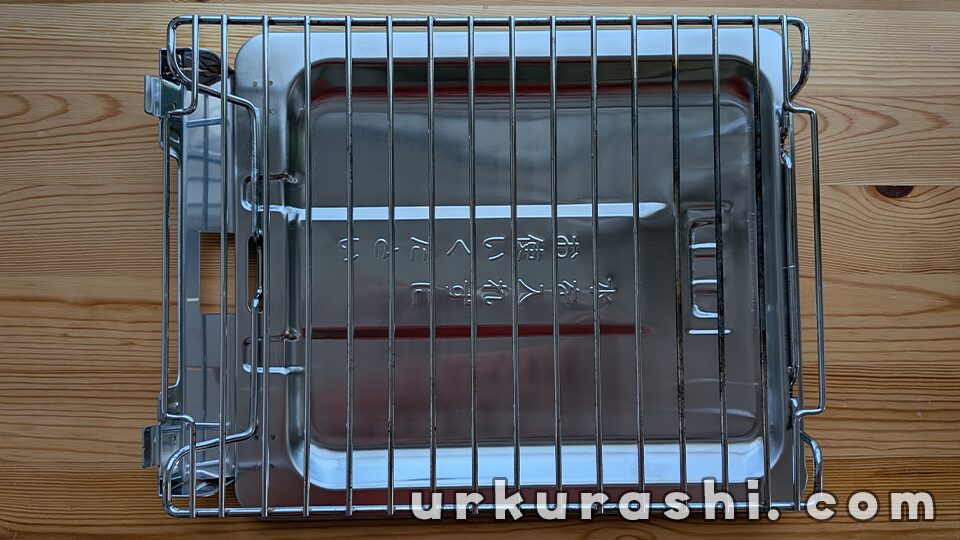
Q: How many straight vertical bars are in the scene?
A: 14